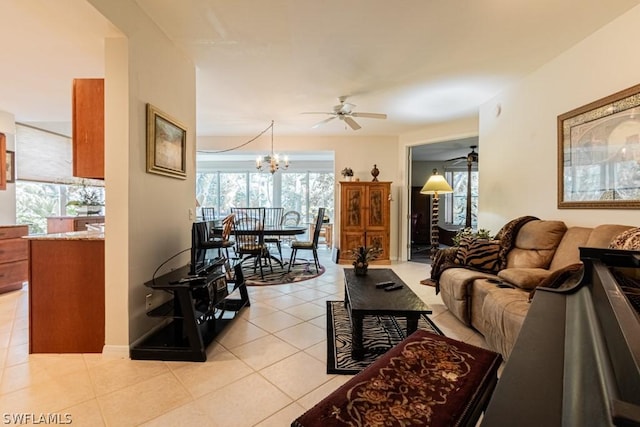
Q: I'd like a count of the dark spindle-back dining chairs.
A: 4